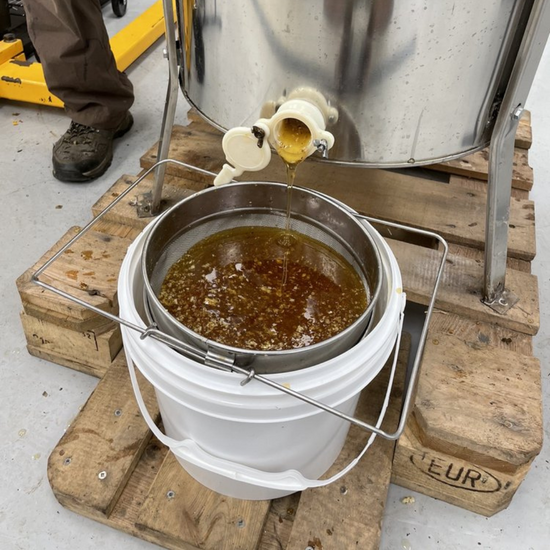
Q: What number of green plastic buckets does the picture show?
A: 0